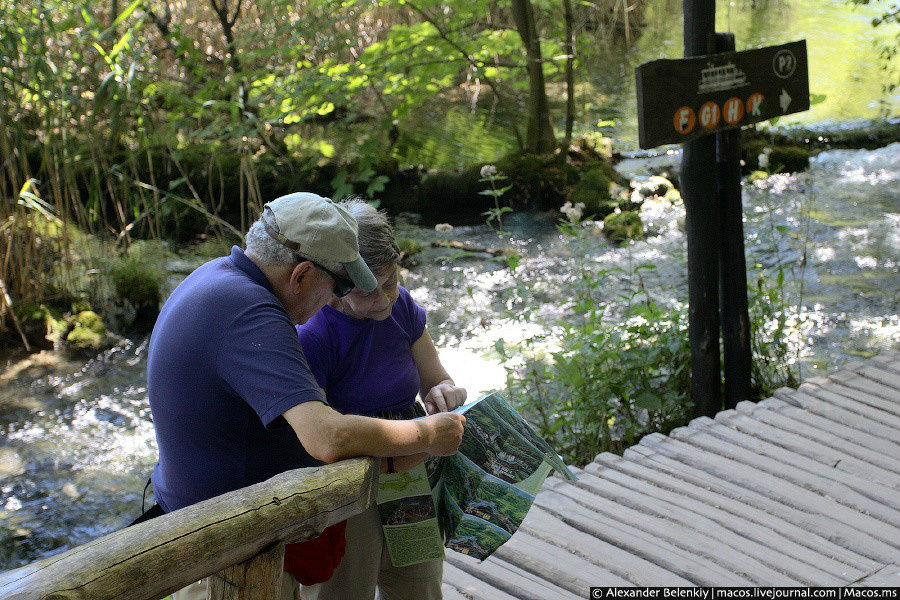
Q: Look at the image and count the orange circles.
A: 4